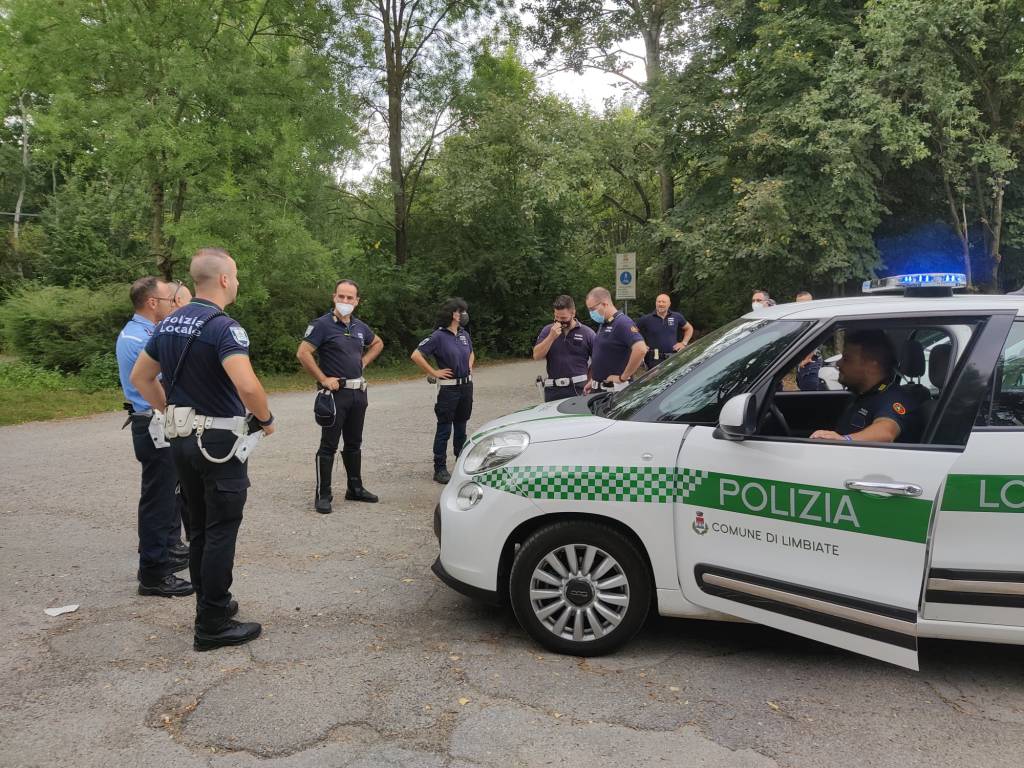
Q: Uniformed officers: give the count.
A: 11